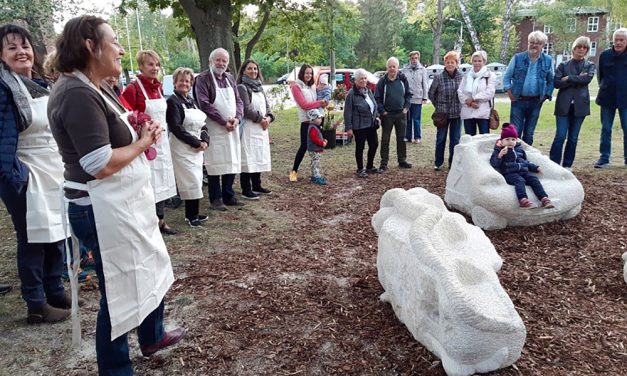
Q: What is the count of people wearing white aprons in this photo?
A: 6